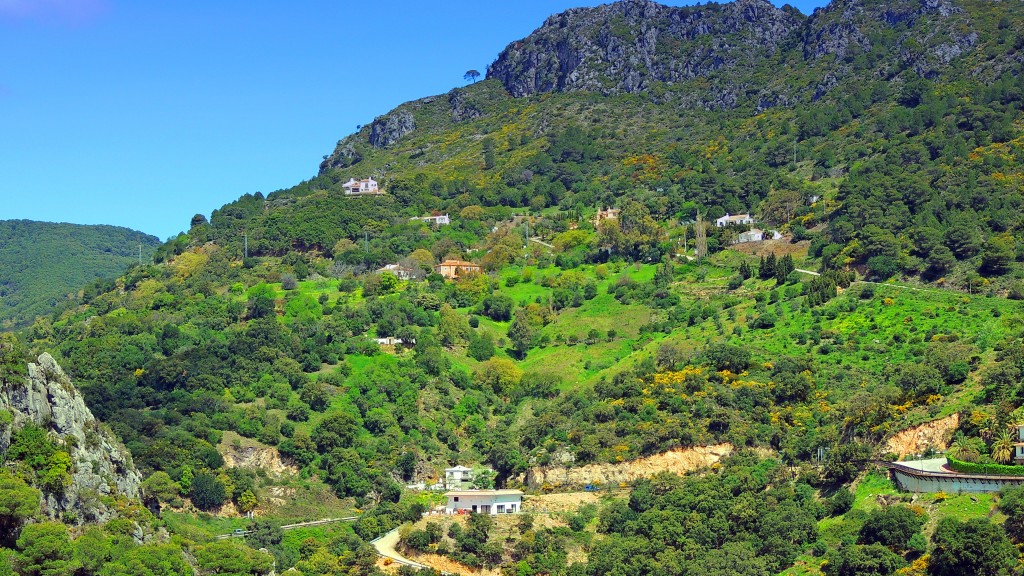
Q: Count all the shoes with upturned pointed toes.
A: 0